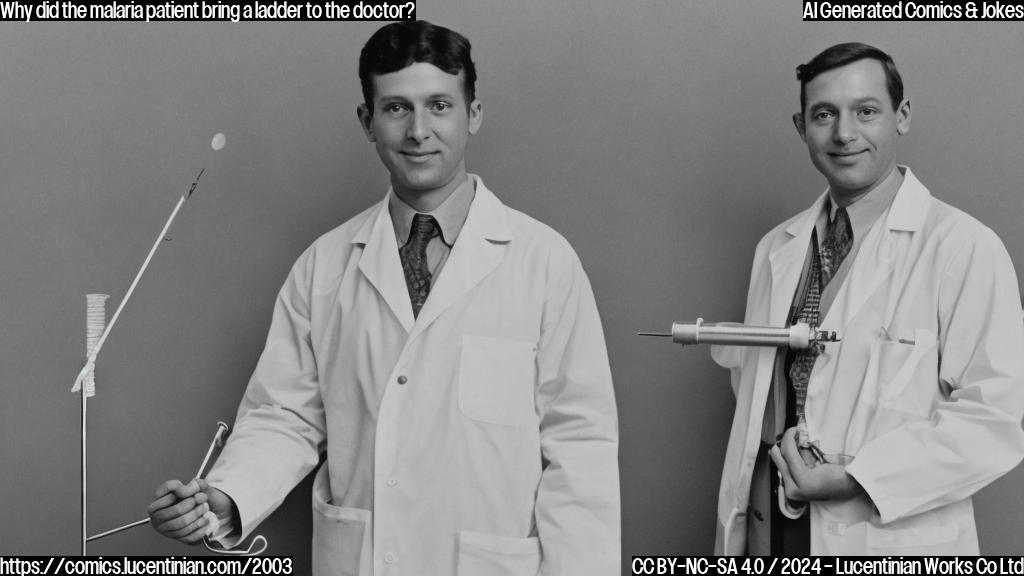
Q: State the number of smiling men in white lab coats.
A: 2